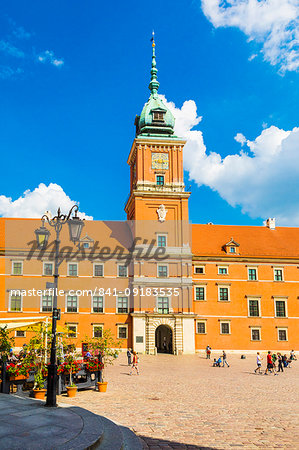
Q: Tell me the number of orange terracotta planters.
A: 3